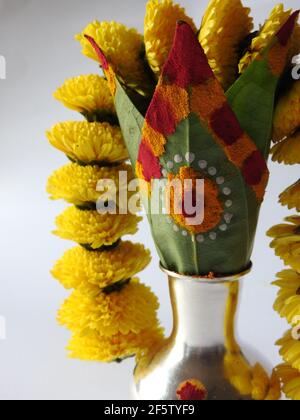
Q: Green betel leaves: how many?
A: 3